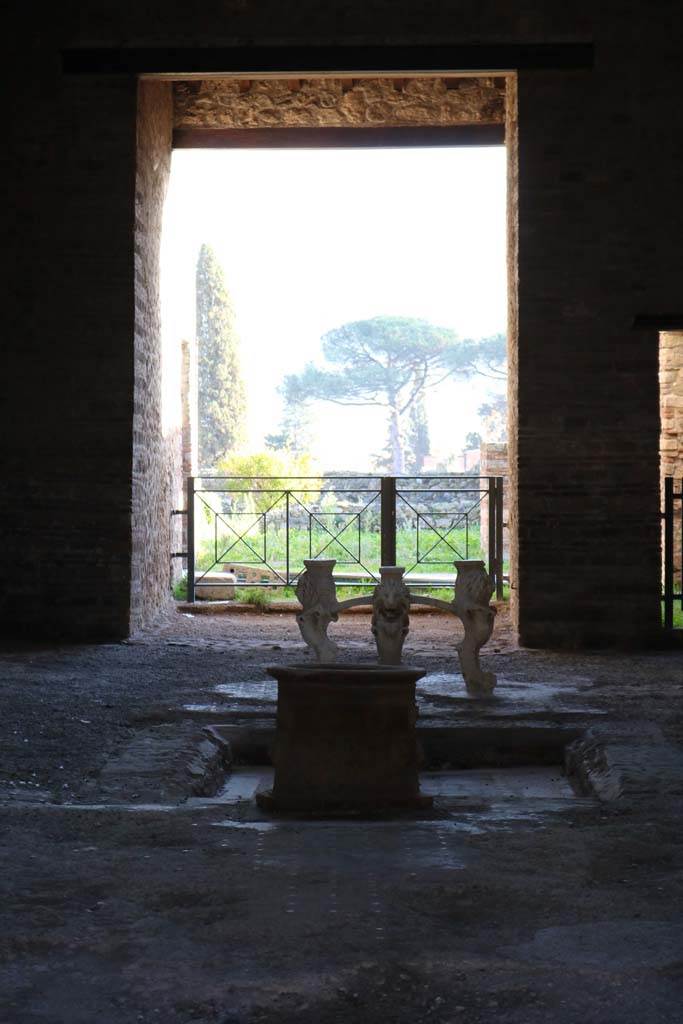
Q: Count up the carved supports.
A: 3